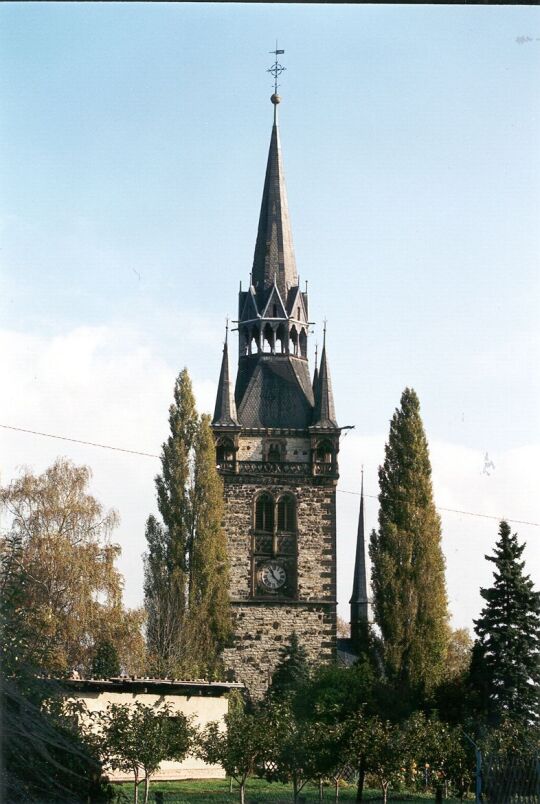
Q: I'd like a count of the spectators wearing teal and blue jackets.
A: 0